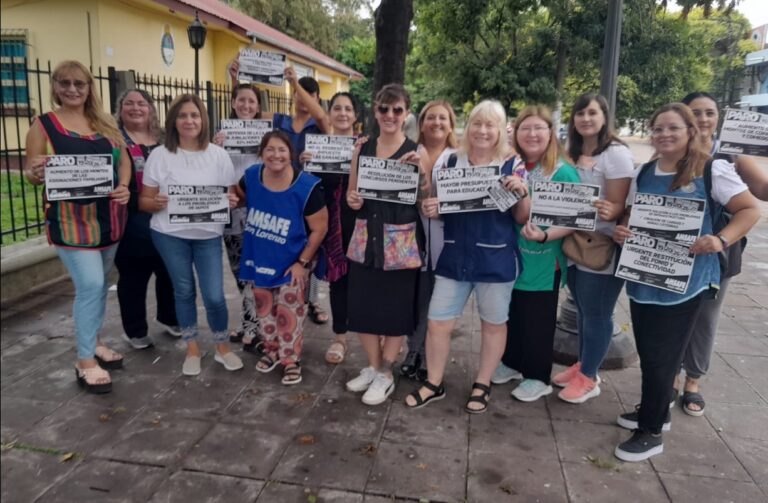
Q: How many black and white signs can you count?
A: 11